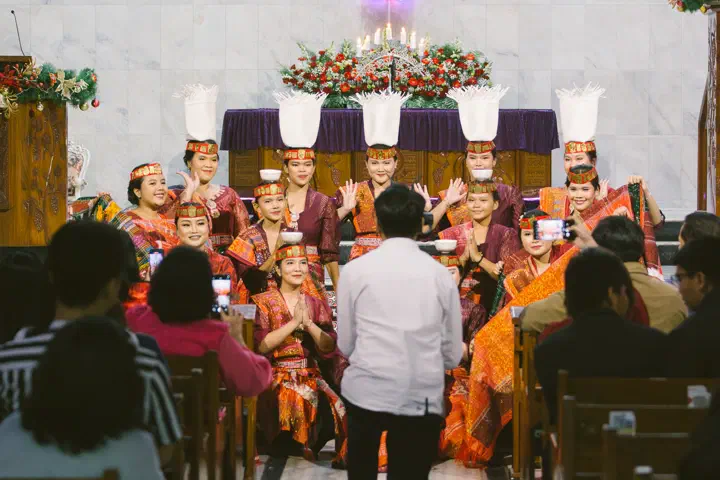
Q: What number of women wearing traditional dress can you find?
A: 13